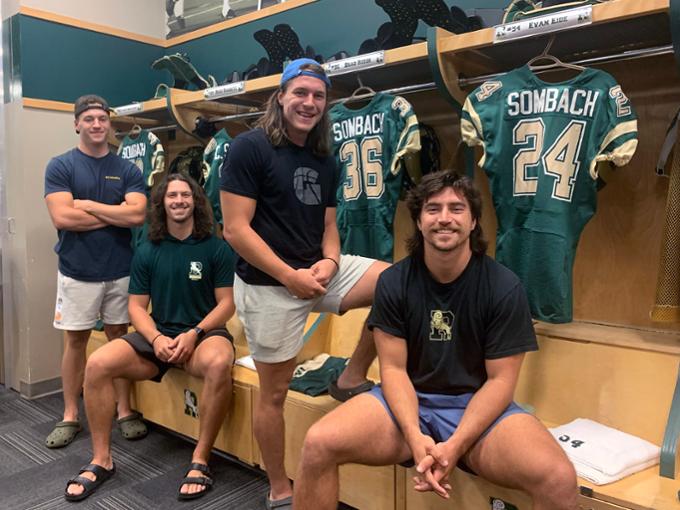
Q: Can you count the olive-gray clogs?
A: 2